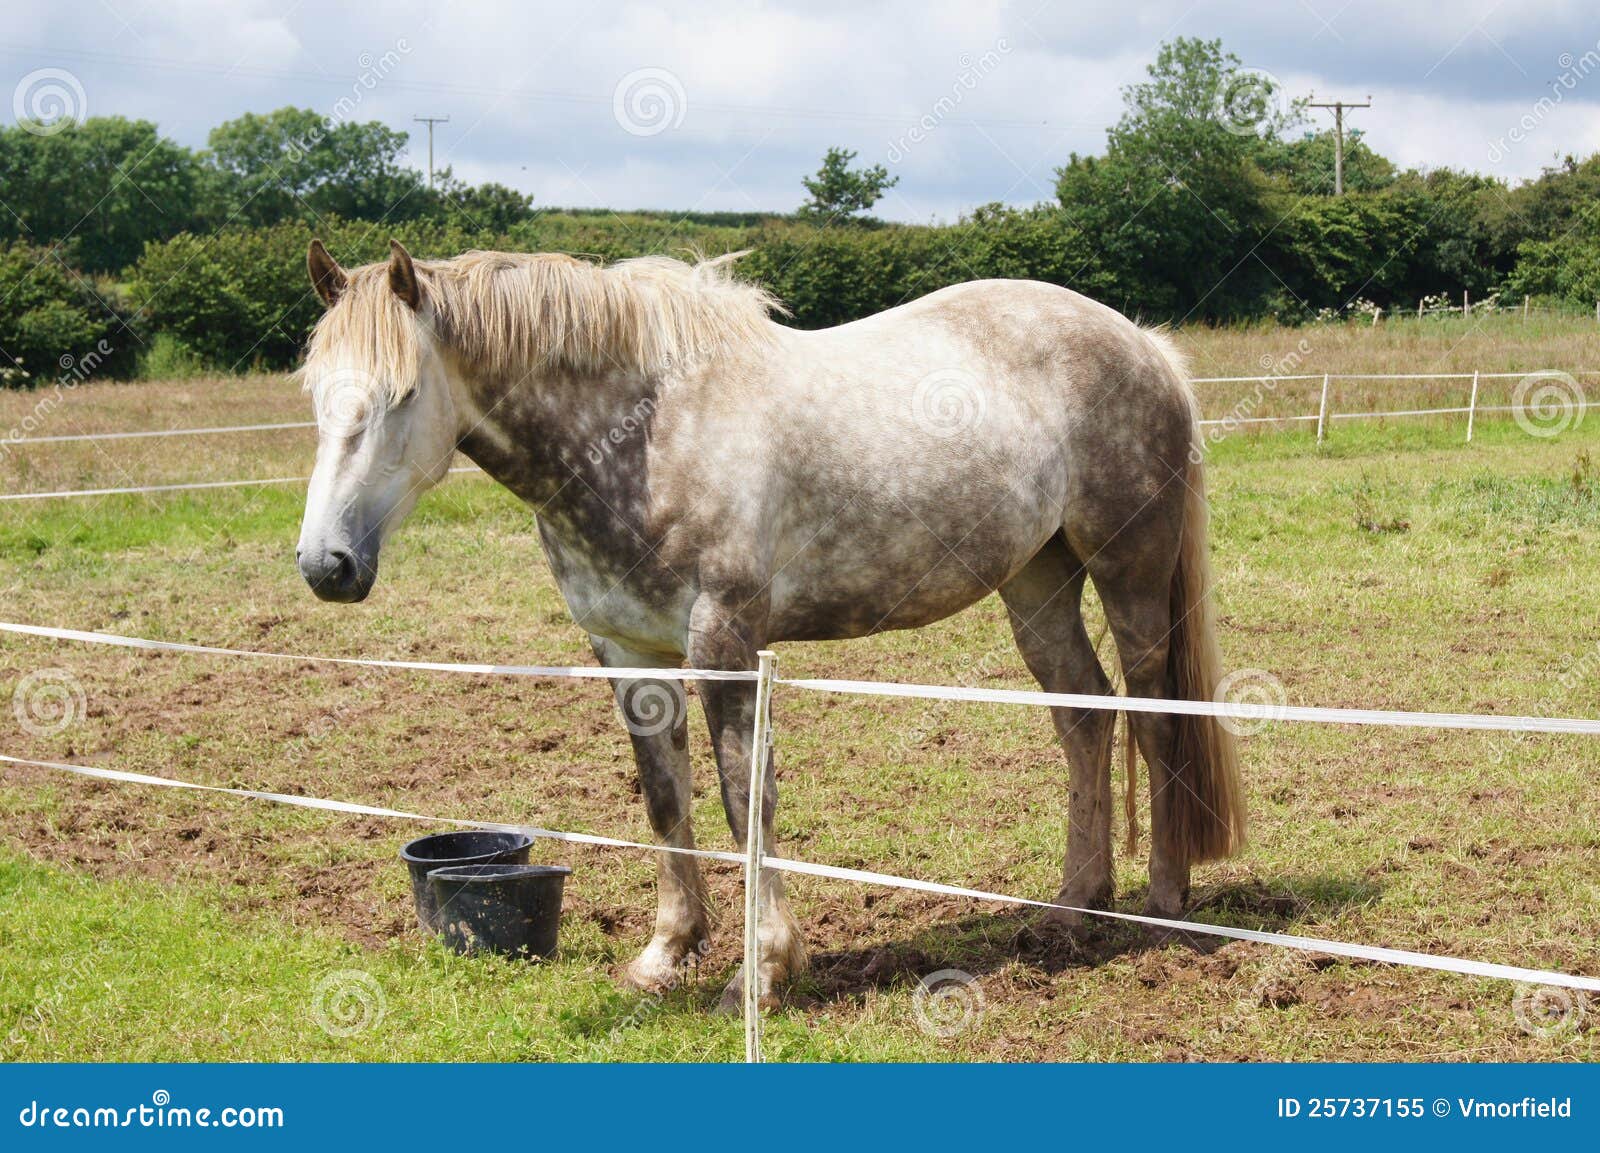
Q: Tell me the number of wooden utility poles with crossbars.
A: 2